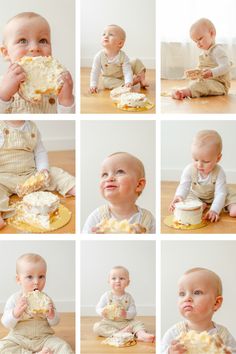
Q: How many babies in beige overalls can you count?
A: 9